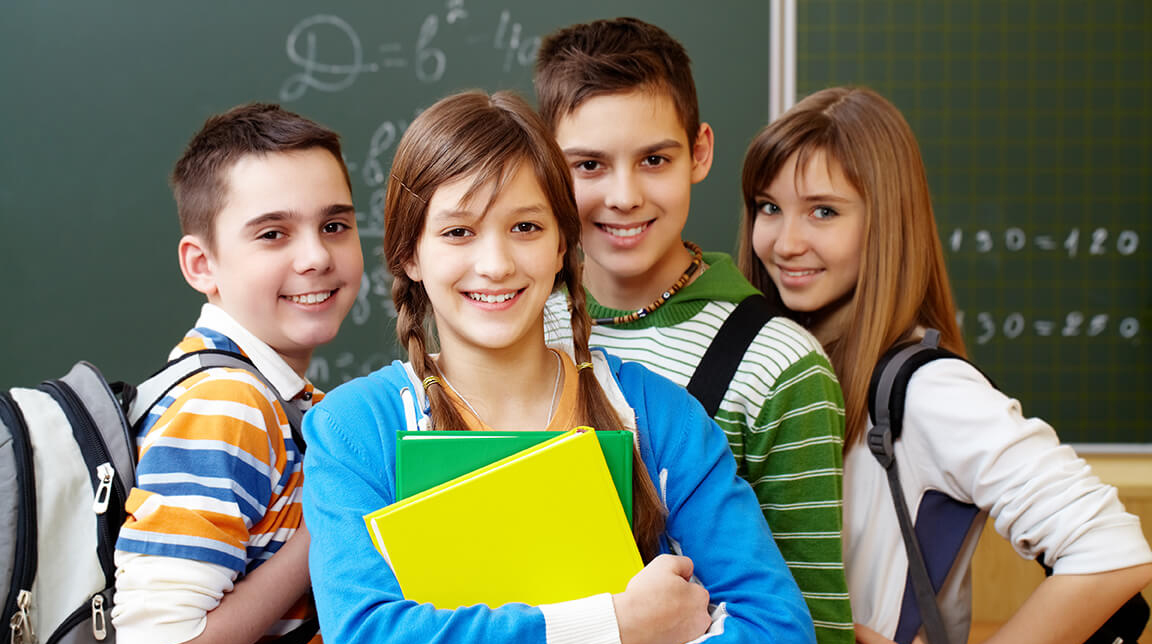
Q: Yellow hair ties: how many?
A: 2